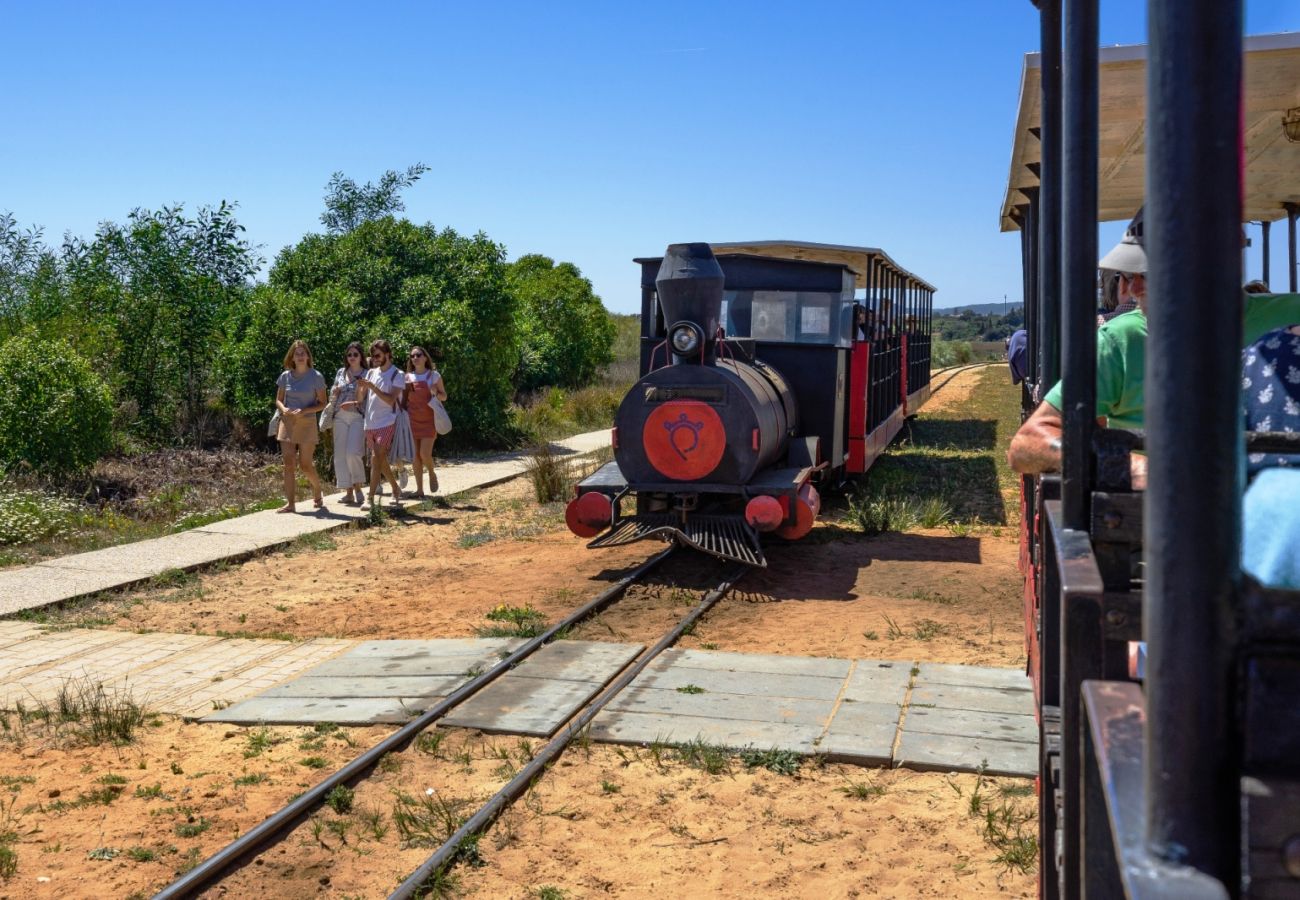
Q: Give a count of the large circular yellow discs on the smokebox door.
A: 0